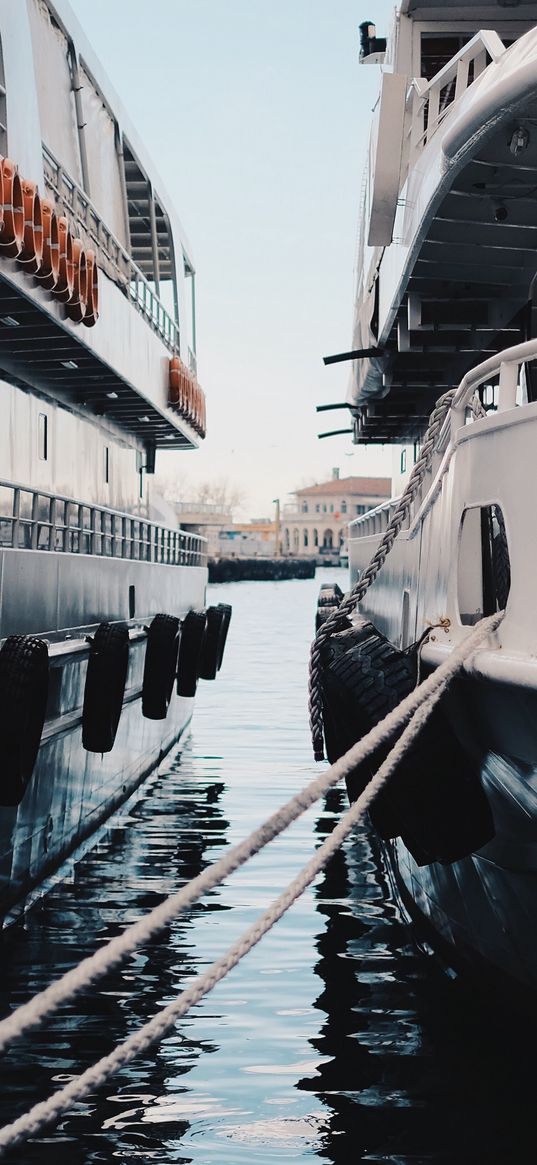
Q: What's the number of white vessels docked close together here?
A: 2